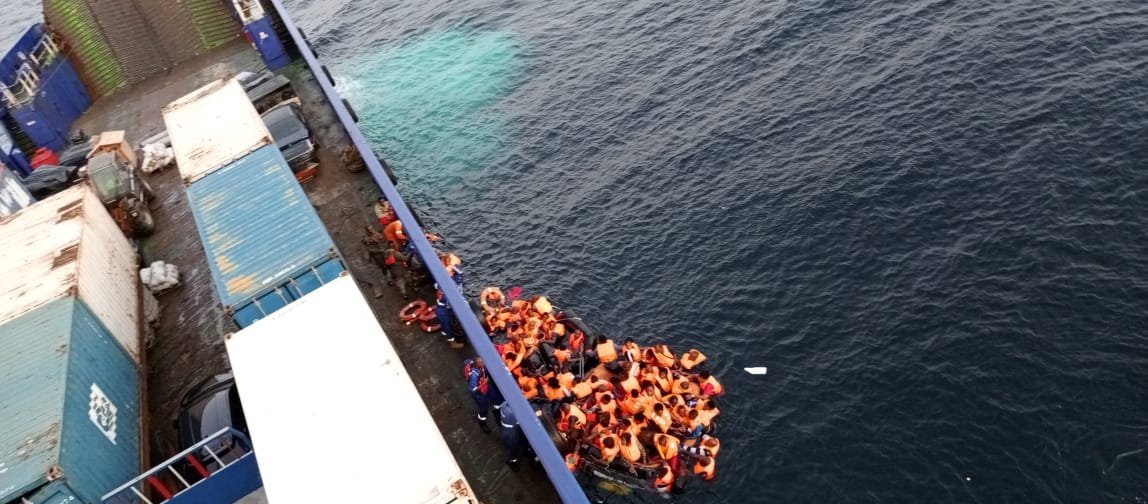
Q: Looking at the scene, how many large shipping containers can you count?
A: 5